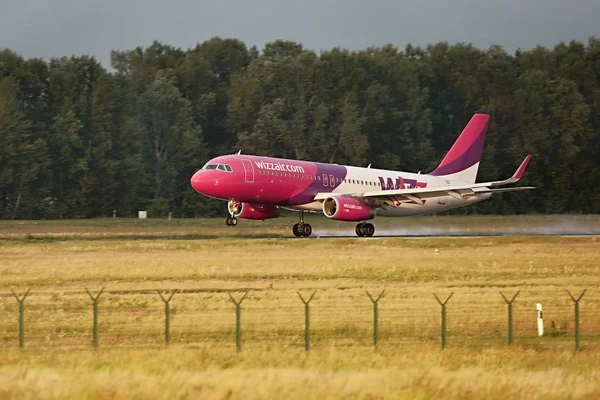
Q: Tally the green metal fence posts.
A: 9